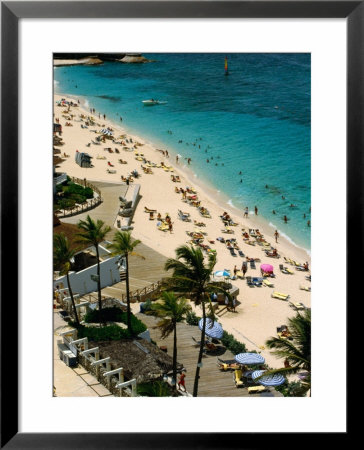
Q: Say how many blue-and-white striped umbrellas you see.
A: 3